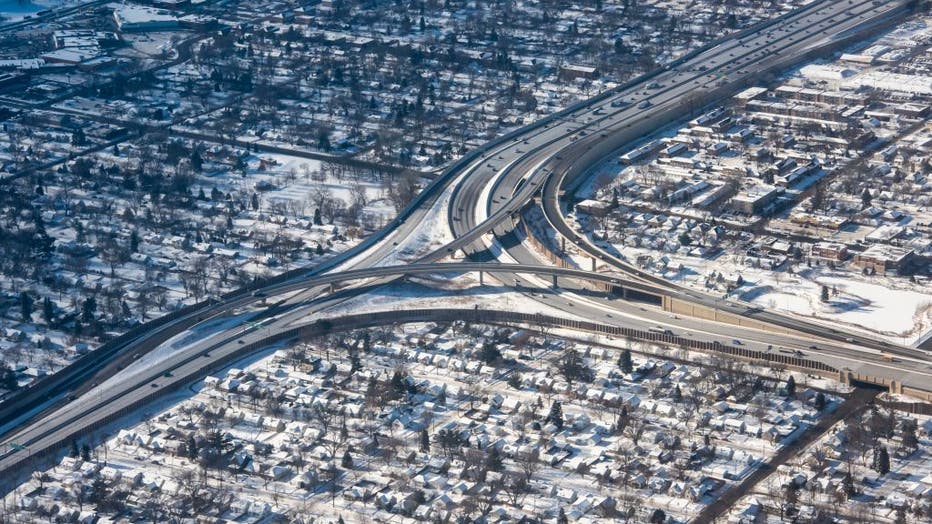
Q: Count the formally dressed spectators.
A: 0